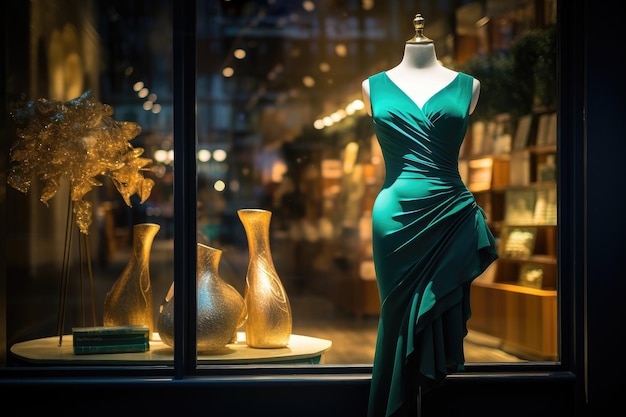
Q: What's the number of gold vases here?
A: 3